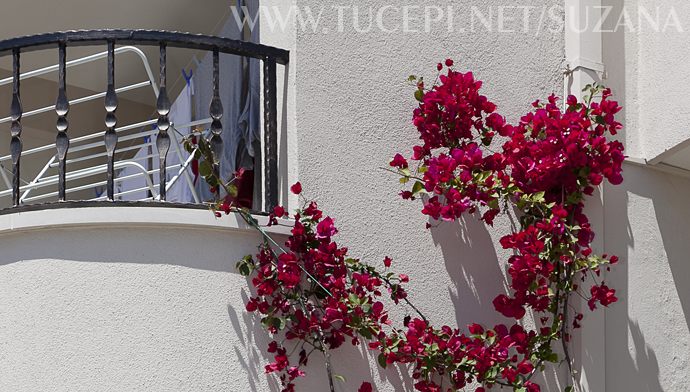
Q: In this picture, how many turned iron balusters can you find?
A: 5